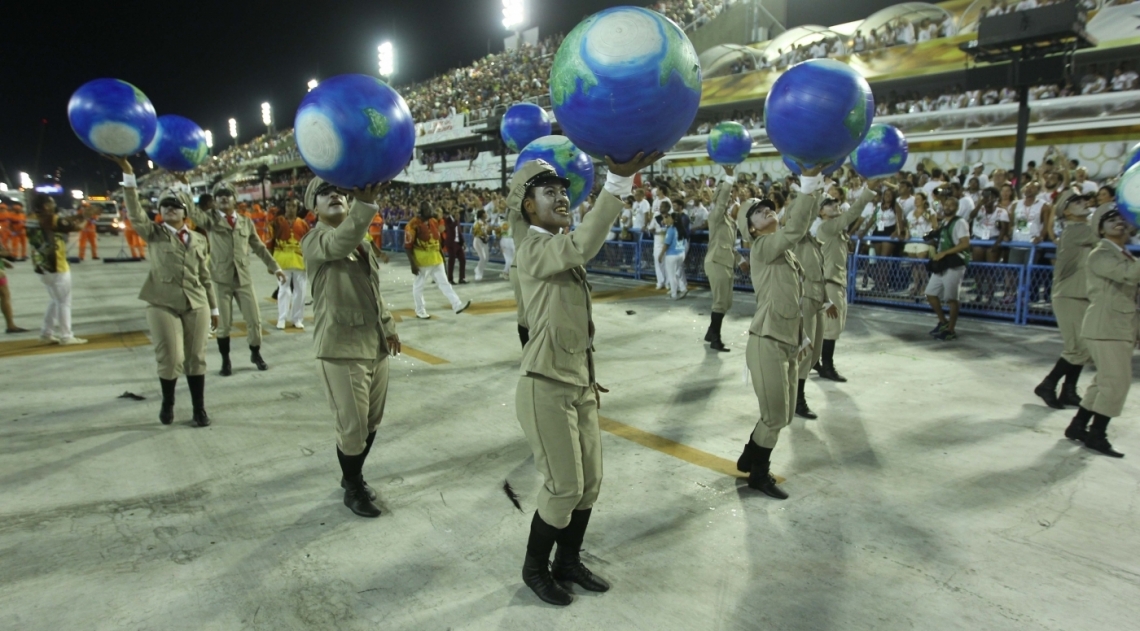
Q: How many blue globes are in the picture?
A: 12